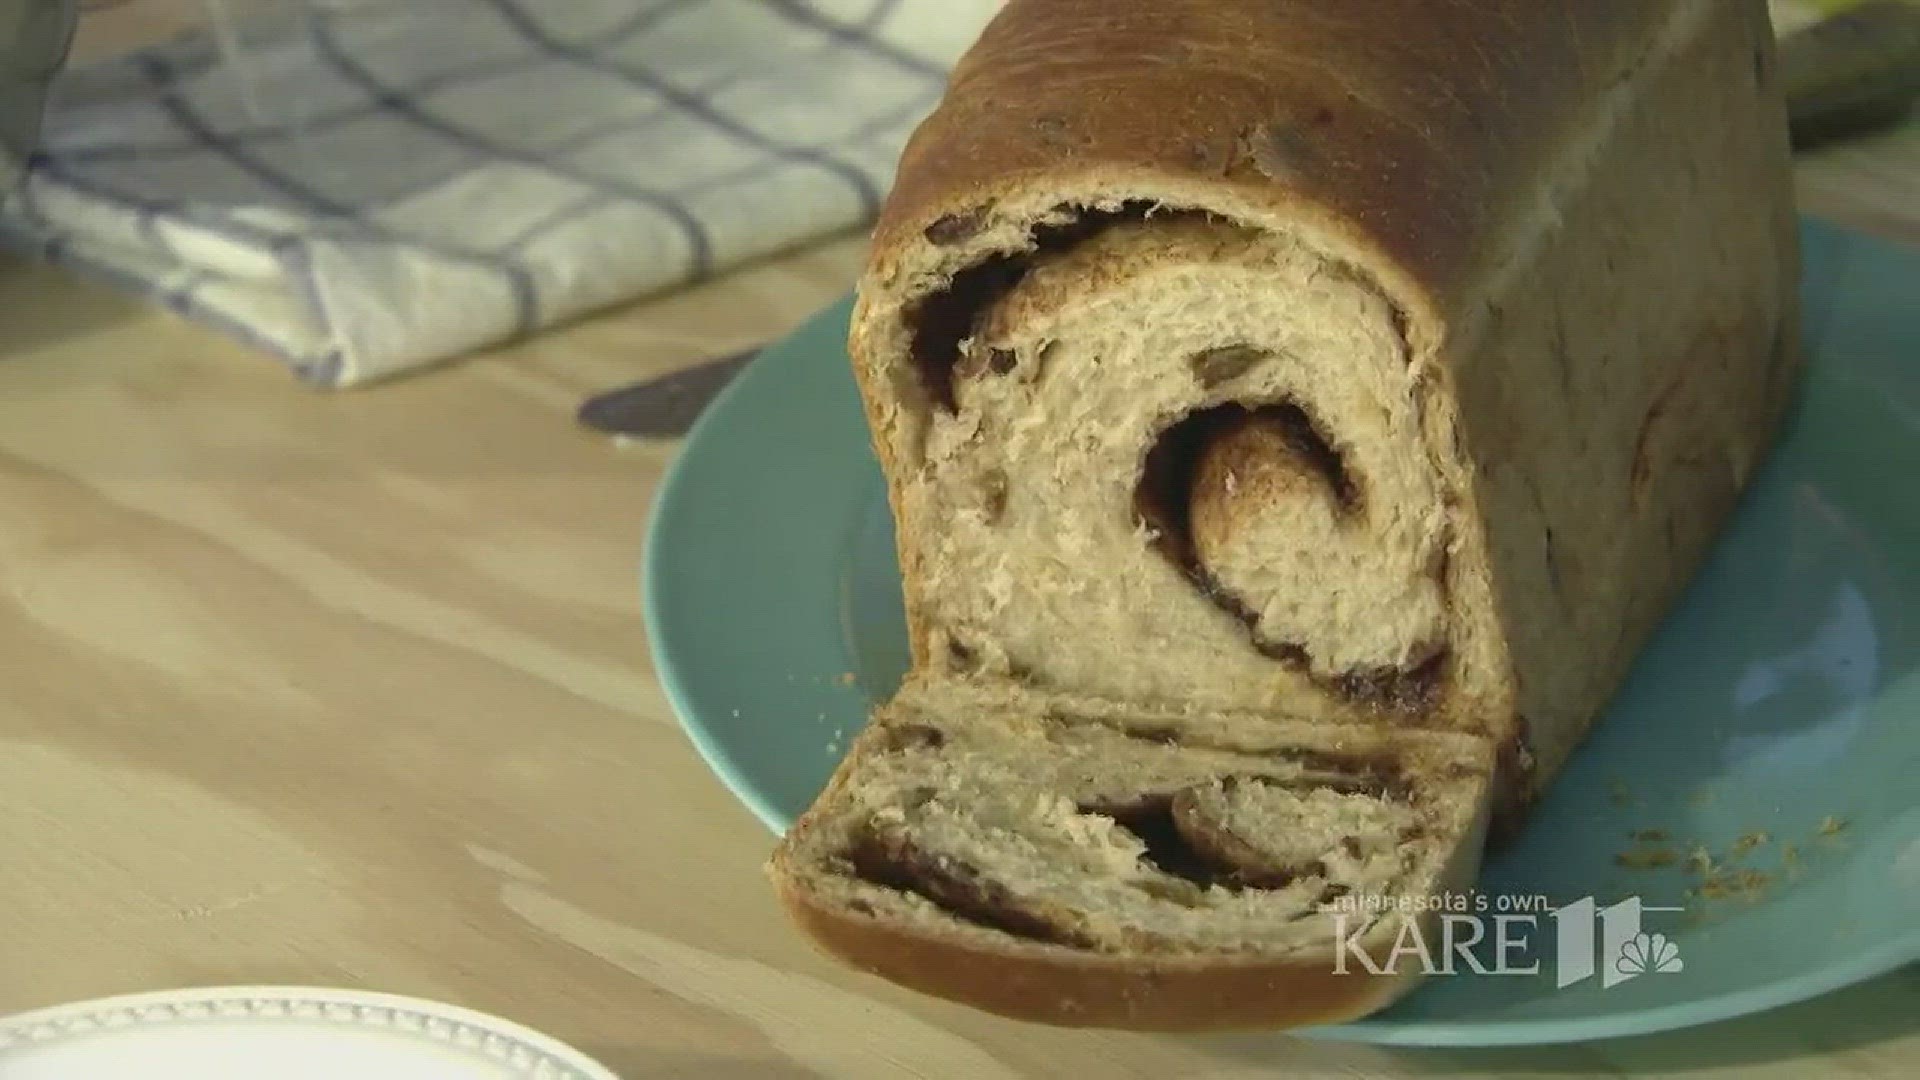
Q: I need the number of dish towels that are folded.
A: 1